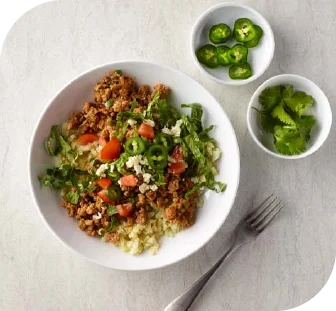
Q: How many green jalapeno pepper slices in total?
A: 11